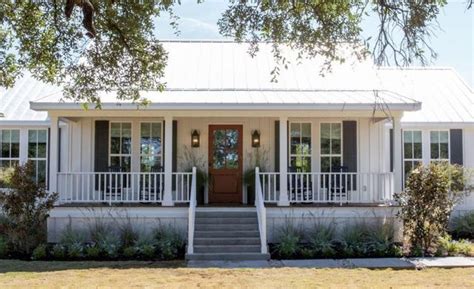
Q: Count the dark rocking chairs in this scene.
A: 4